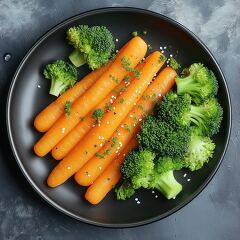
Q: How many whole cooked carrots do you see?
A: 6